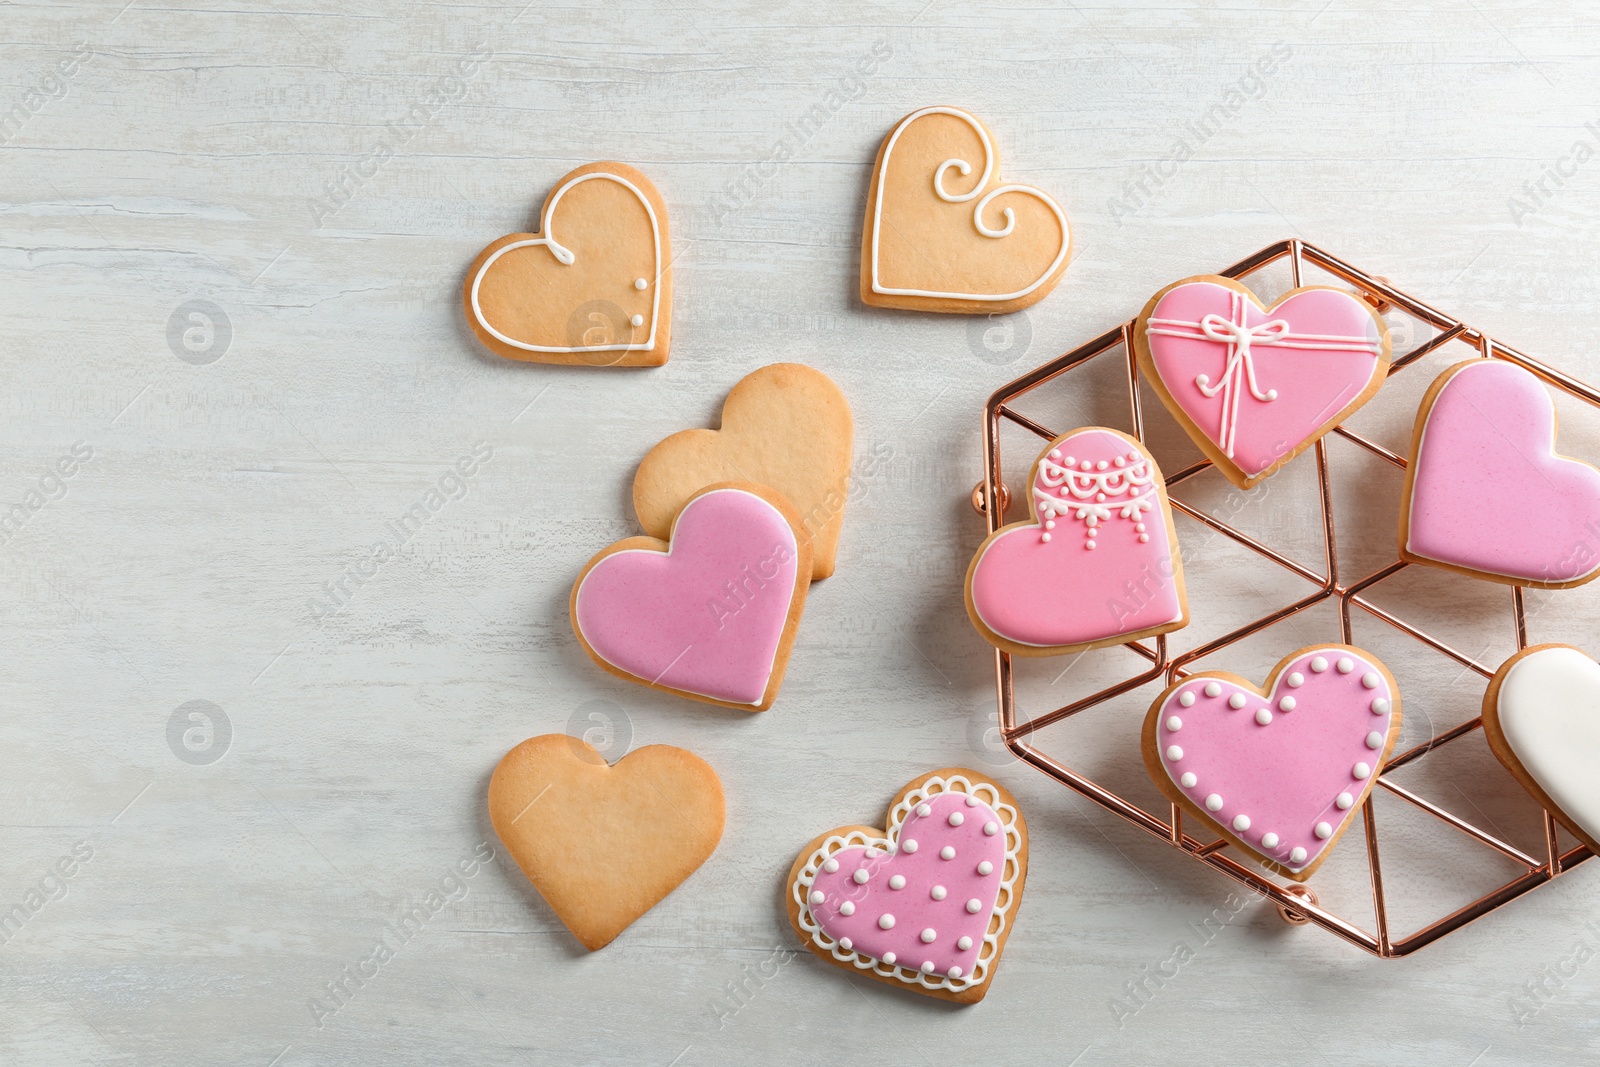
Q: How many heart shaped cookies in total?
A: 11